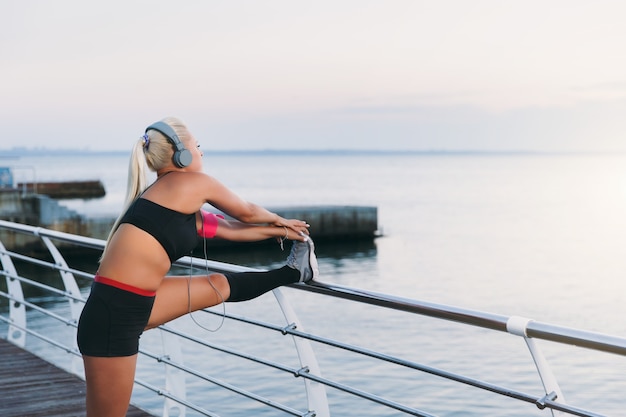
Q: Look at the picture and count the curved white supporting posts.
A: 5